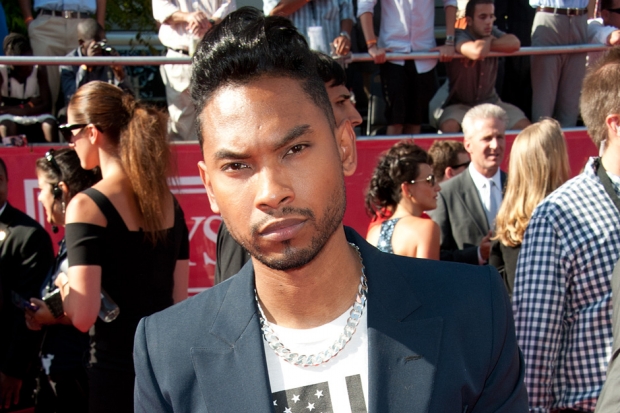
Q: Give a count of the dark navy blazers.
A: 1